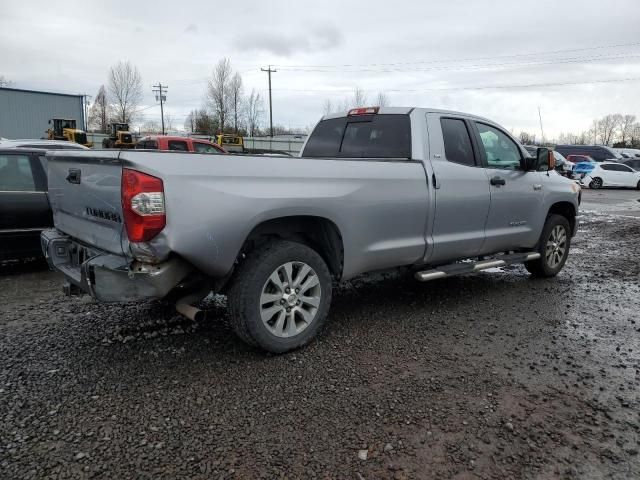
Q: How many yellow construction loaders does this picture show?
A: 2